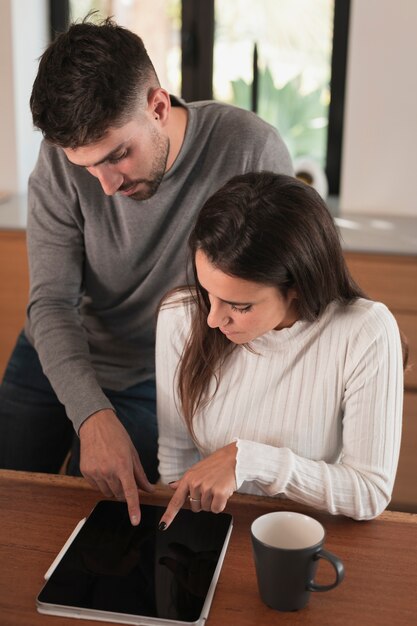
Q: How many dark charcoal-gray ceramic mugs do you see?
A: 1